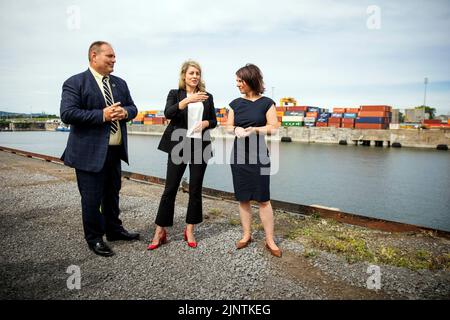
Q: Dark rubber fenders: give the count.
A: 4